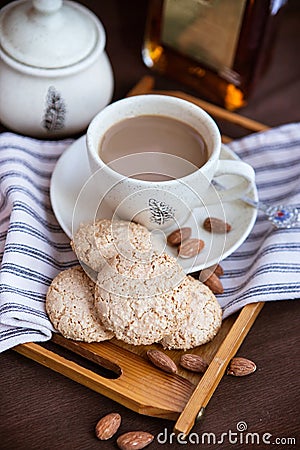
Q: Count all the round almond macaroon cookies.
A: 4